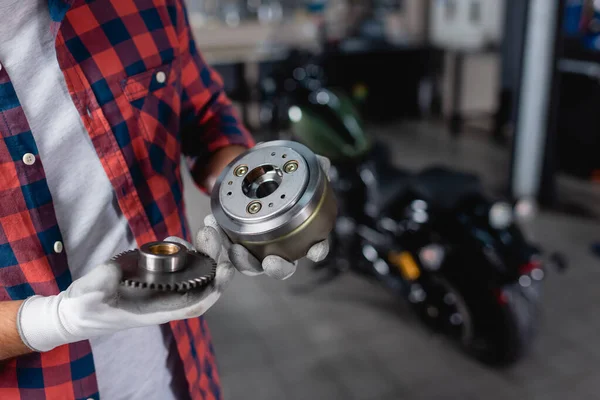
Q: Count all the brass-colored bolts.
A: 3